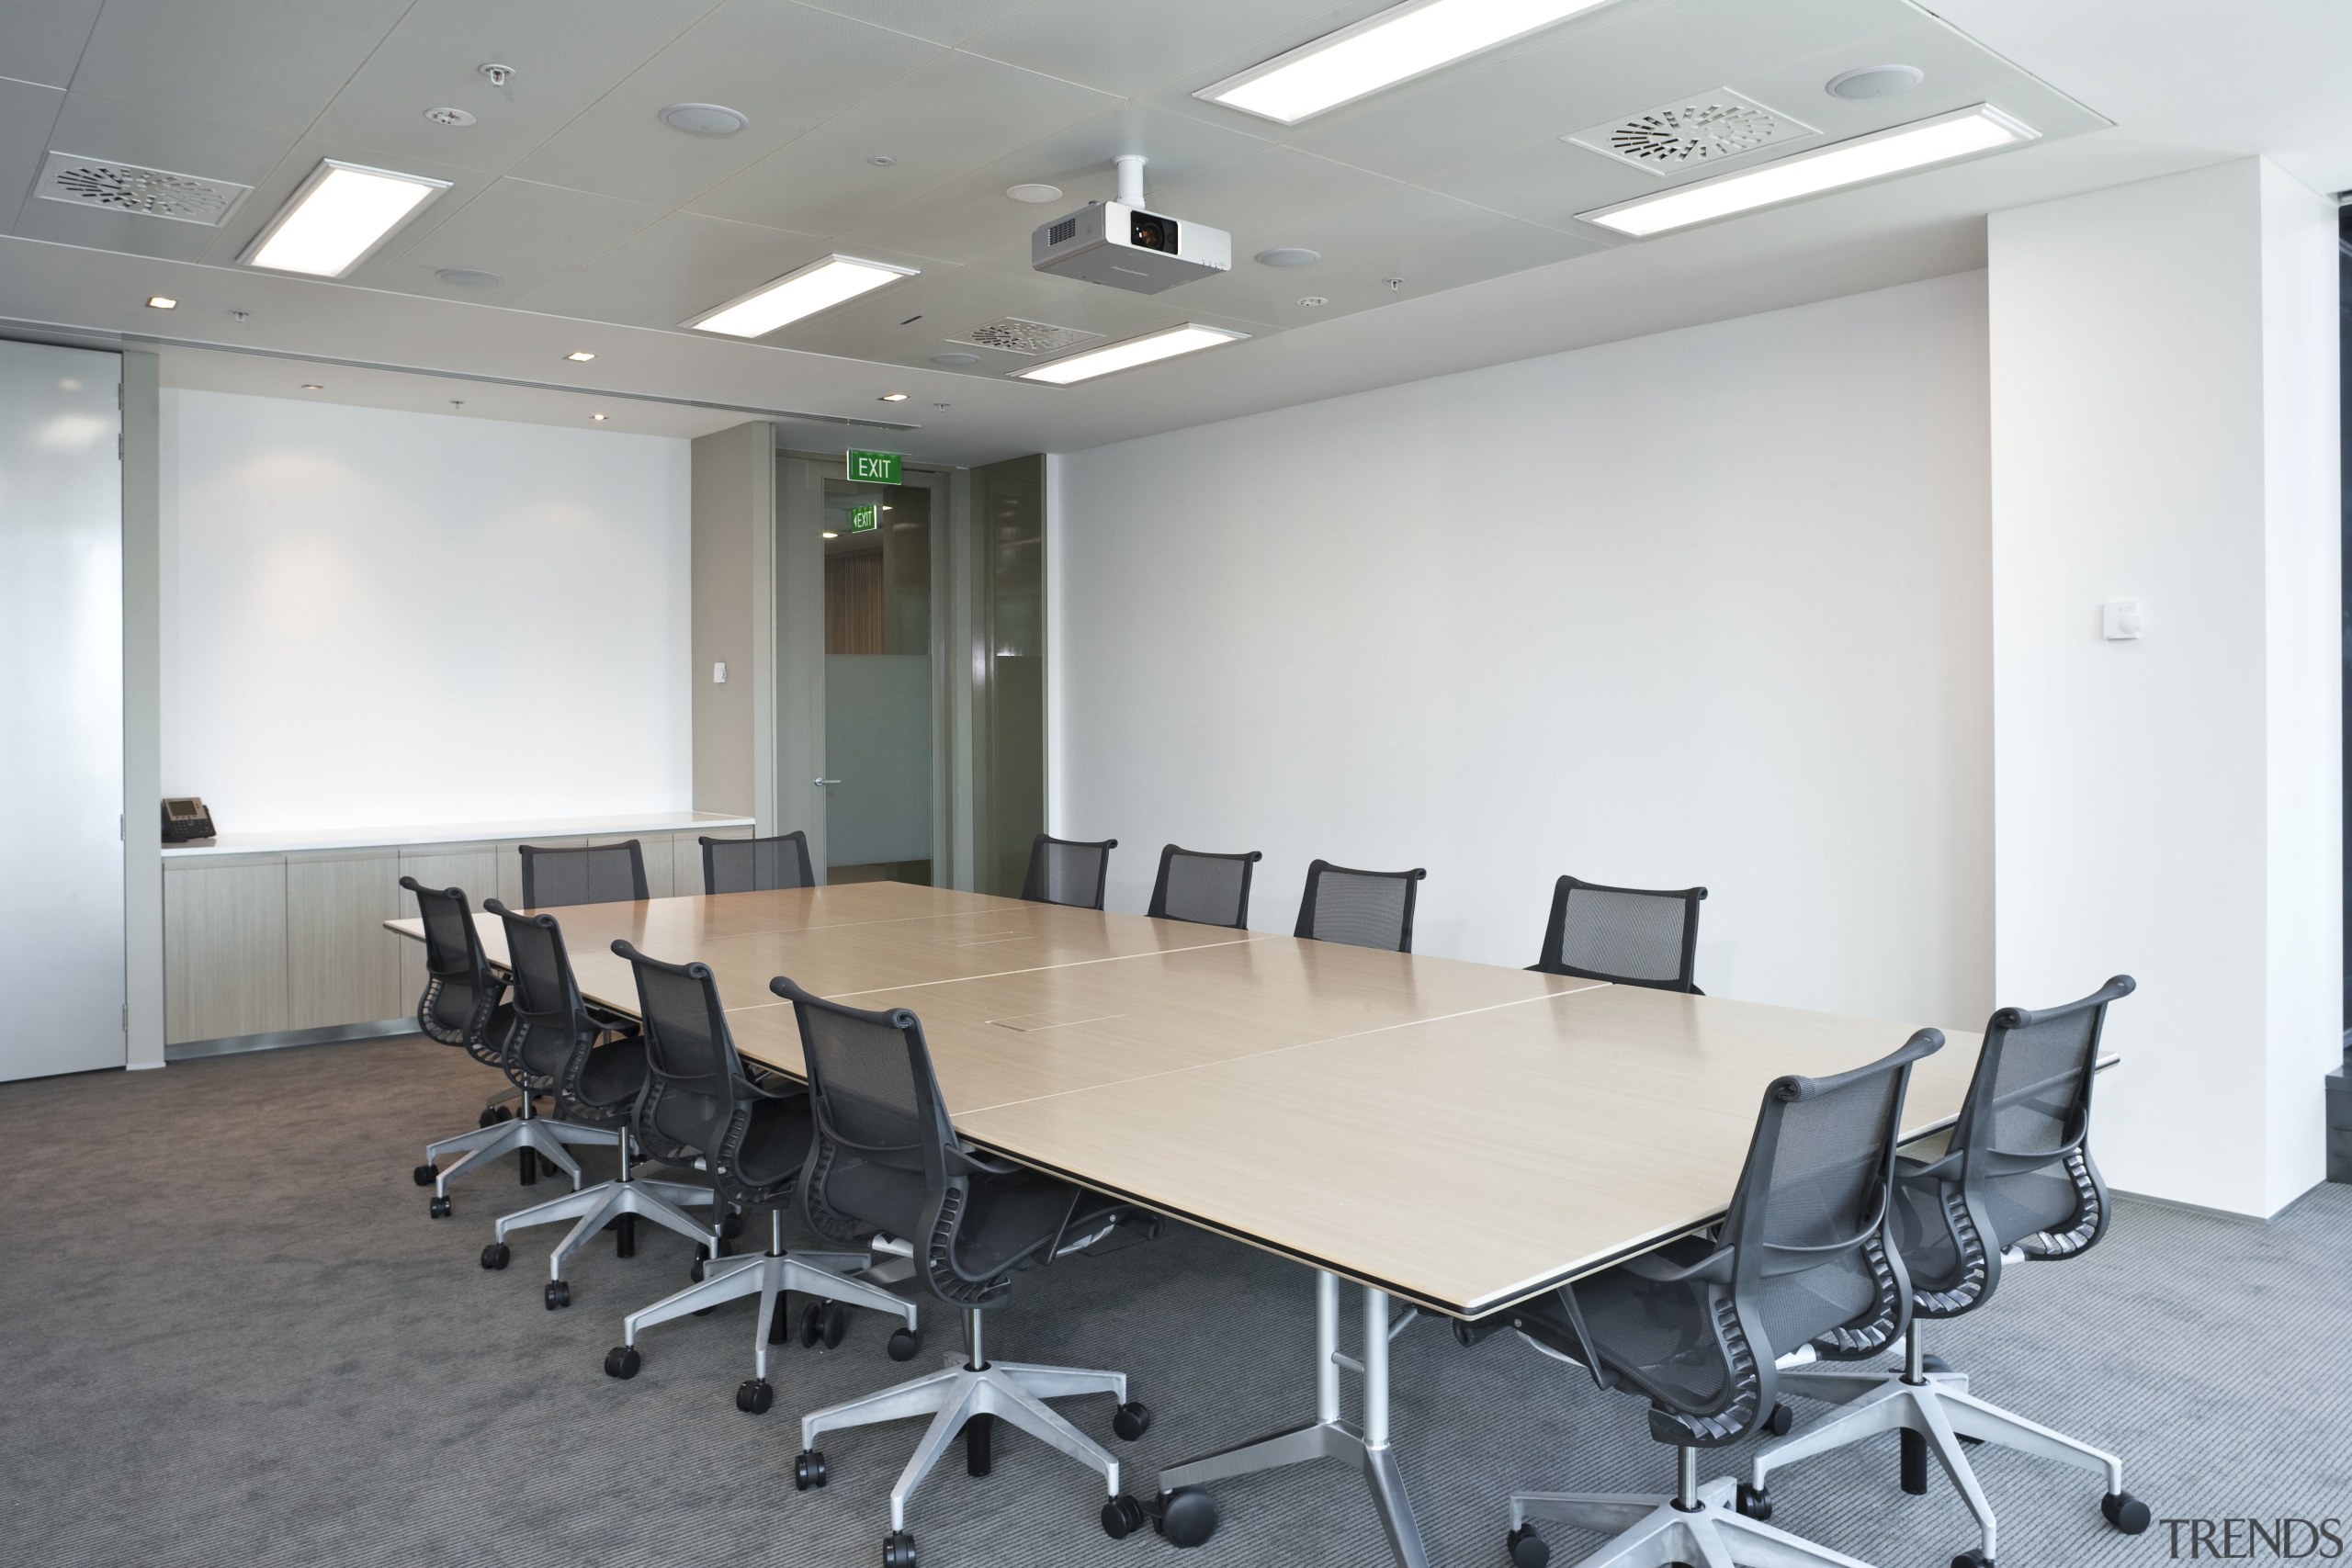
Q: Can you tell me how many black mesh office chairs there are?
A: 12